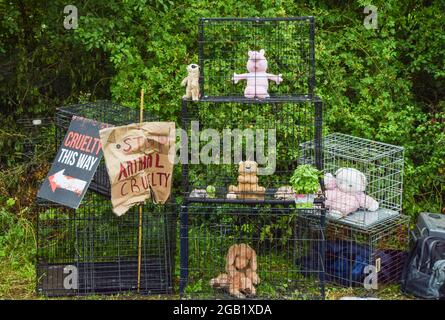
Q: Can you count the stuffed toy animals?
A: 5